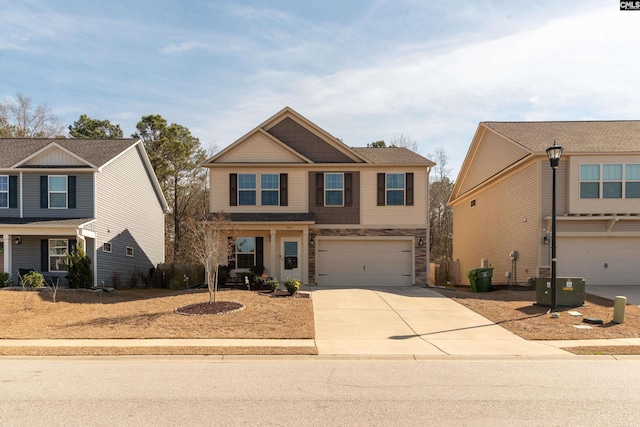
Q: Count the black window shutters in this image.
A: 13